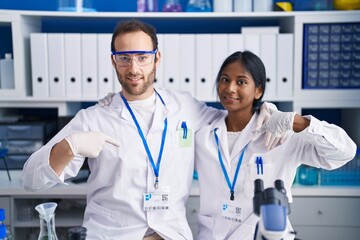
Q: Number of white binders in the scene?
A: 15